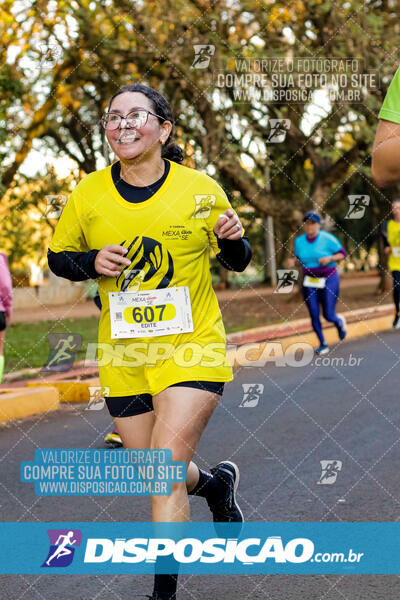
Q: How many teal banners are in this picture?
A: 2